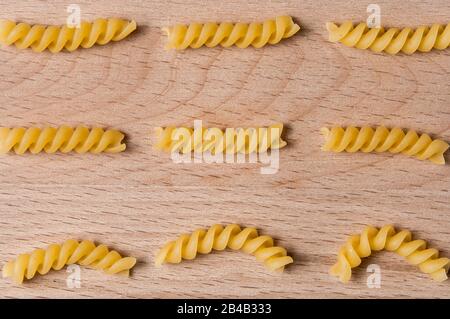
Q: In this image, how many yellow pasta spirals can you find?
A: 9